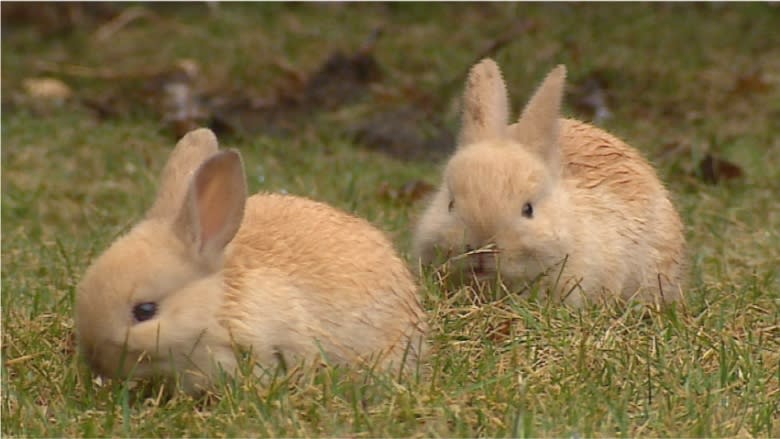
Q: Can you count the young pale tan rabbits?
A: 2